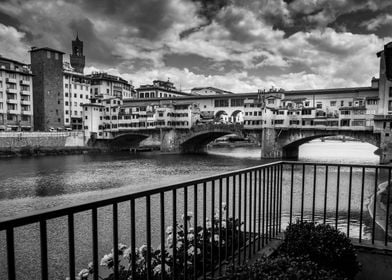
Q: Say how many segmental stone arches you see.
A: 3